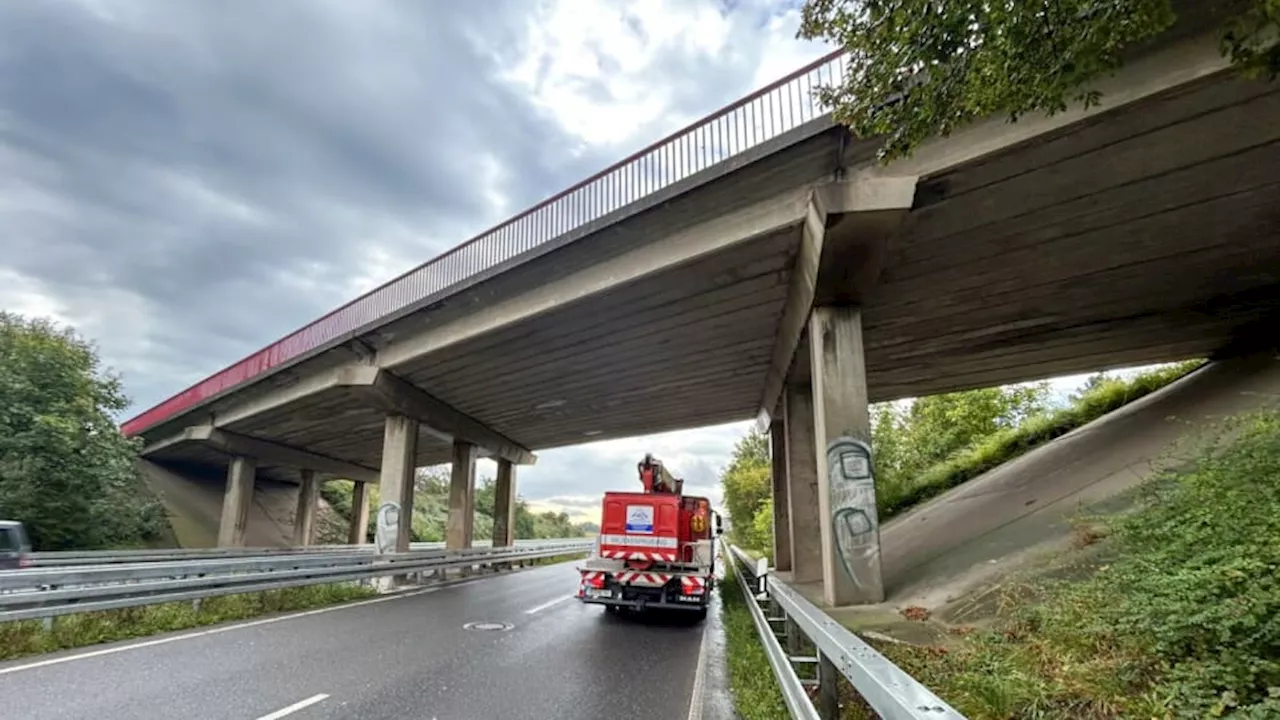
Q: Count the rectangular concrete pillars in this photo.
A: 9